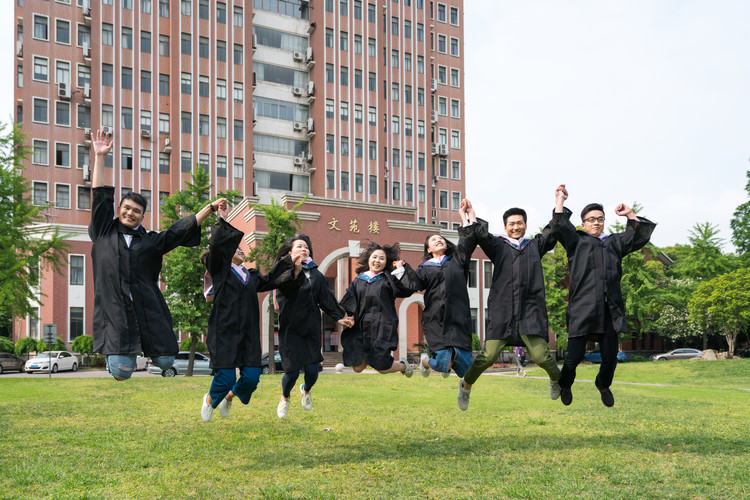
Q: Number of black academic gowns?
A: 7